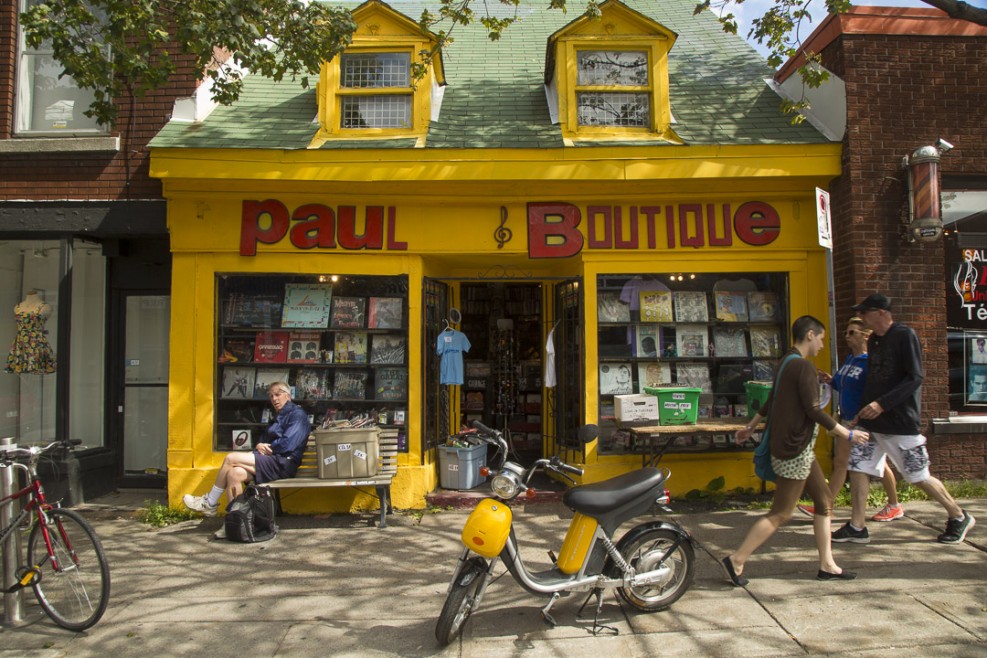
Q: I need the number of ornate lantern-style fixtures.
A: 0